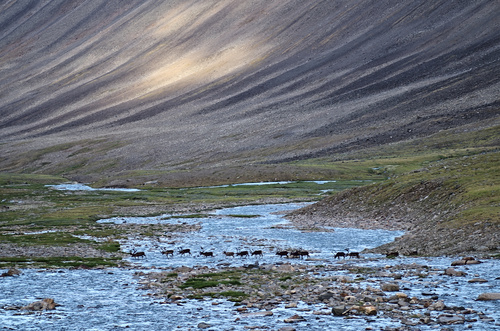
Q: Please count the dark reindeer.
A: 13